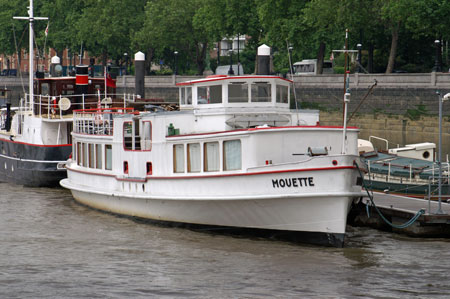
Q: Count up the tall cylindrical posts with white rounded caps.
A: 3